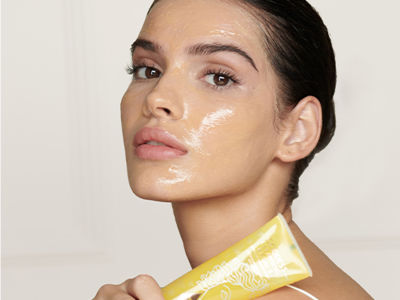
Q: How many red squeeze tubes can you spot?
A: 0